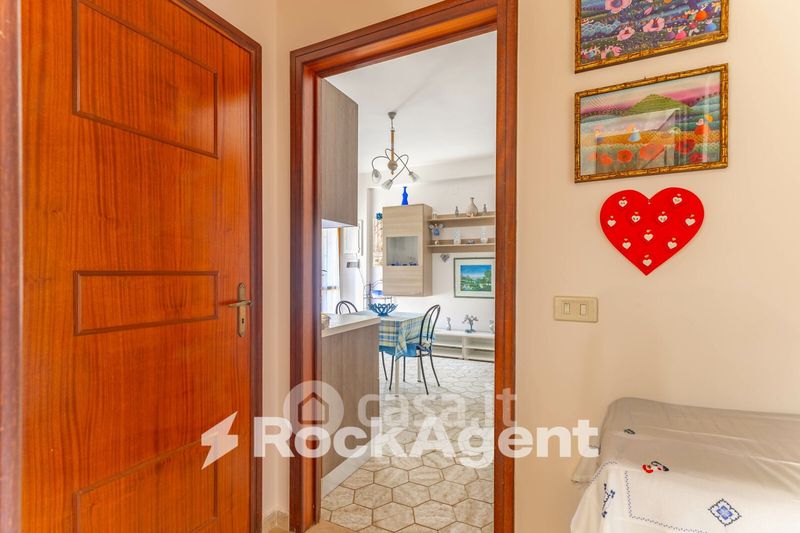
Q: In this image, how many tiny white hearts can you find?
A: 10